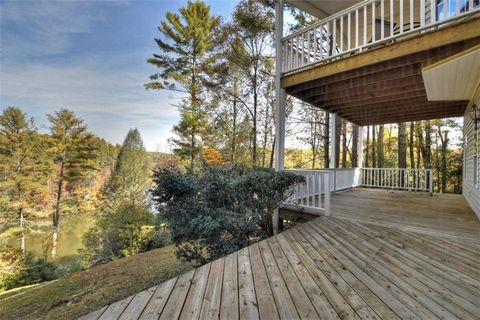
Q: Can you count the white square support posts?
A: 3